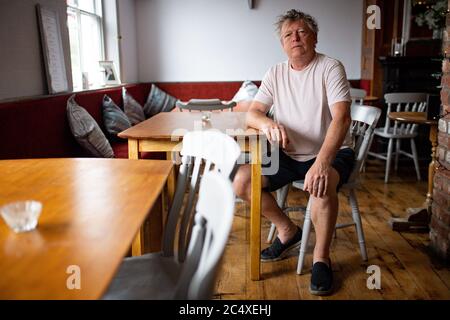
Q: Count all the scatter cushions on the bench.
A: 5